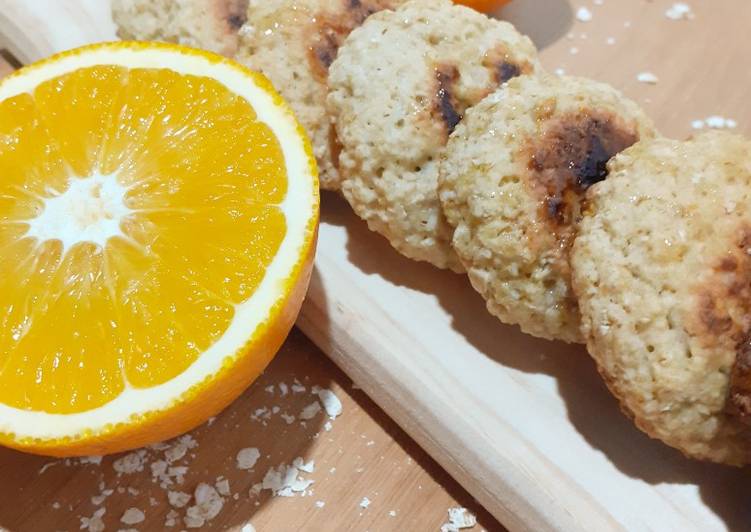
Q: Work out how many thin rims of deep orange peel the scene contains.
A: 1